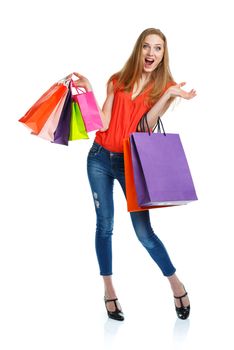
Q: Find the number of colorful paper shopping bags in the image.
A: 7